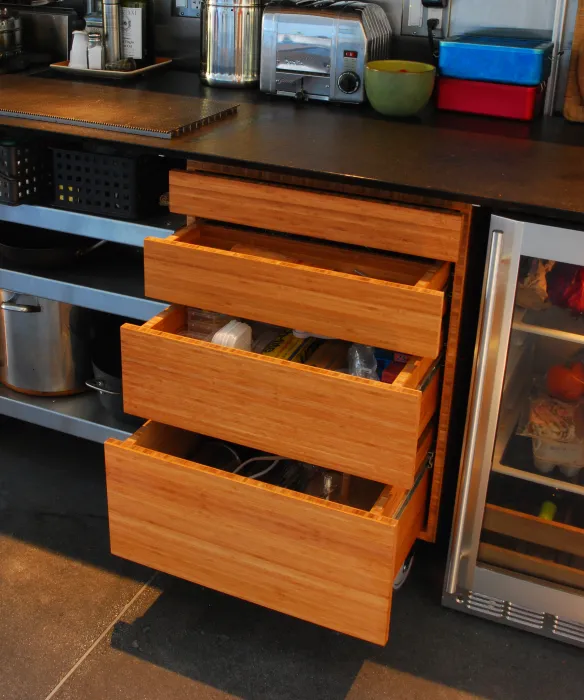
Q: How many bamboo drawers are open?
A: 3